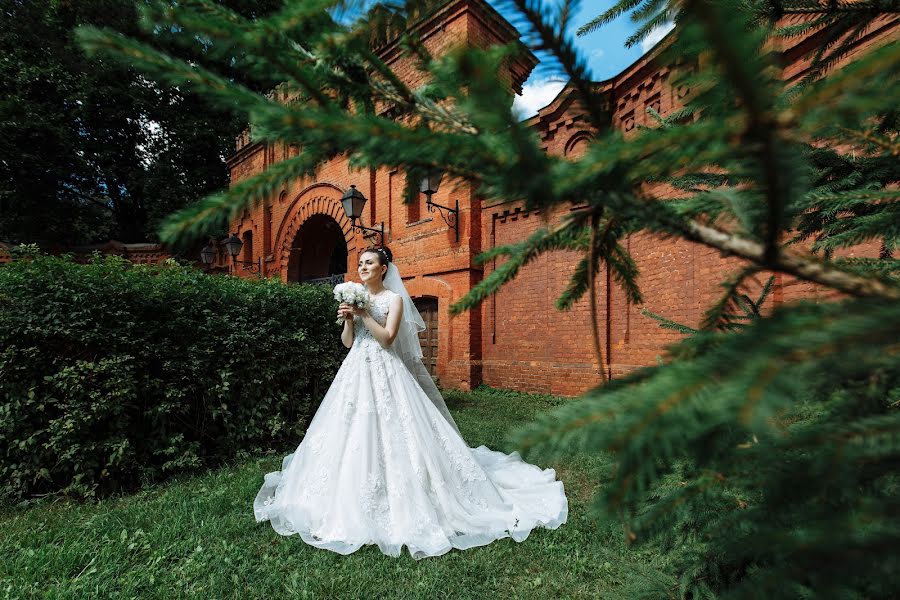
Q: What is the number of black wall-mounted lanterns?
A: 4